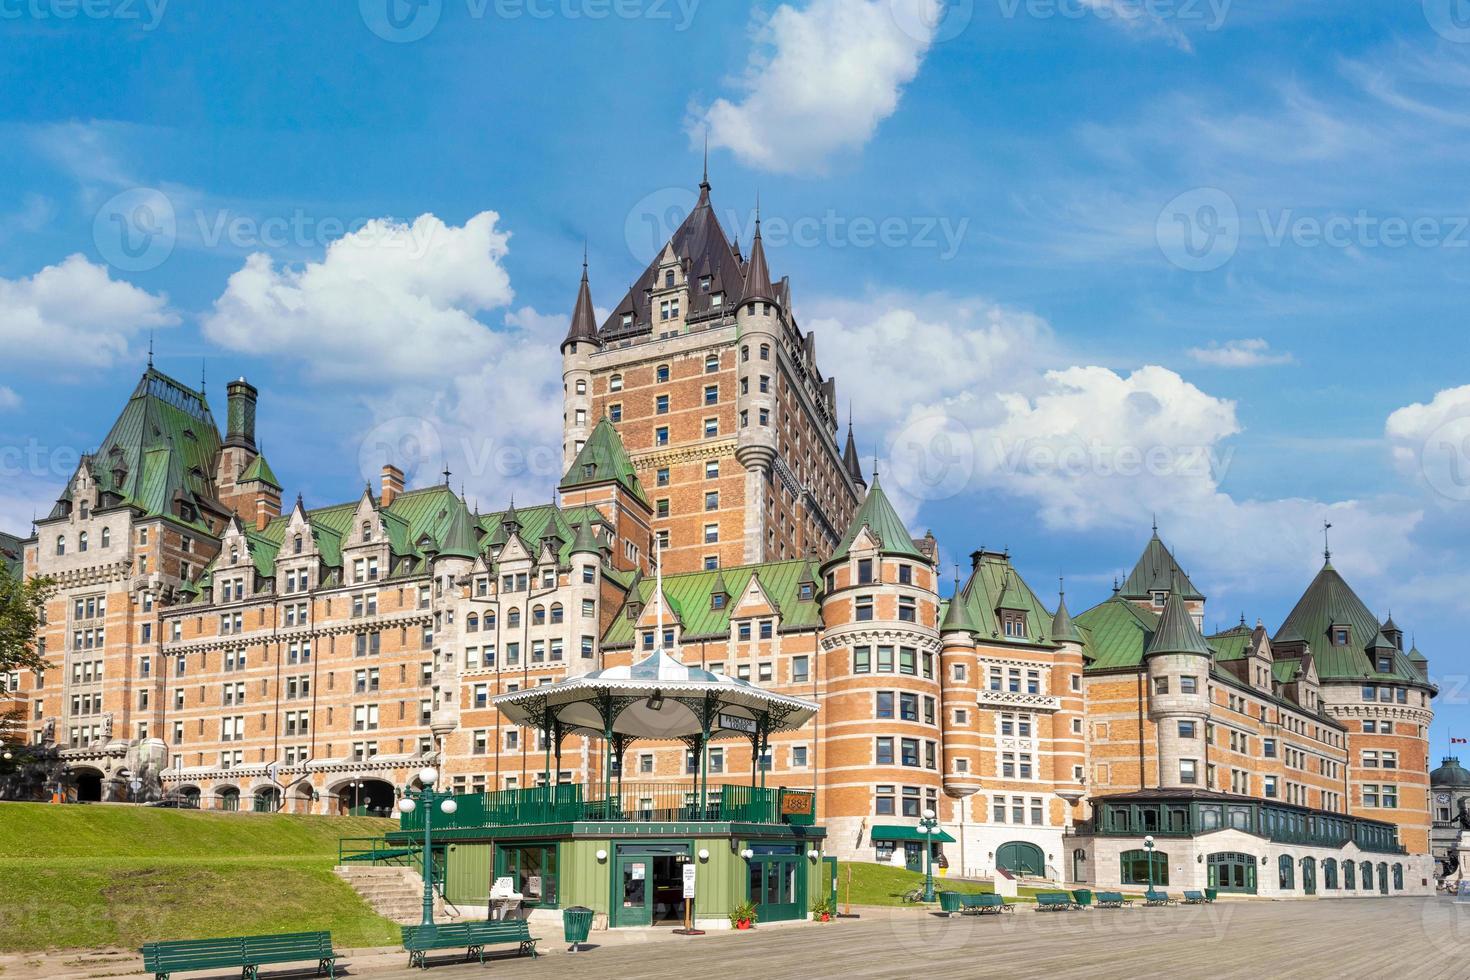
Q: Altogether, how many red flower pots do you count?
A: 2